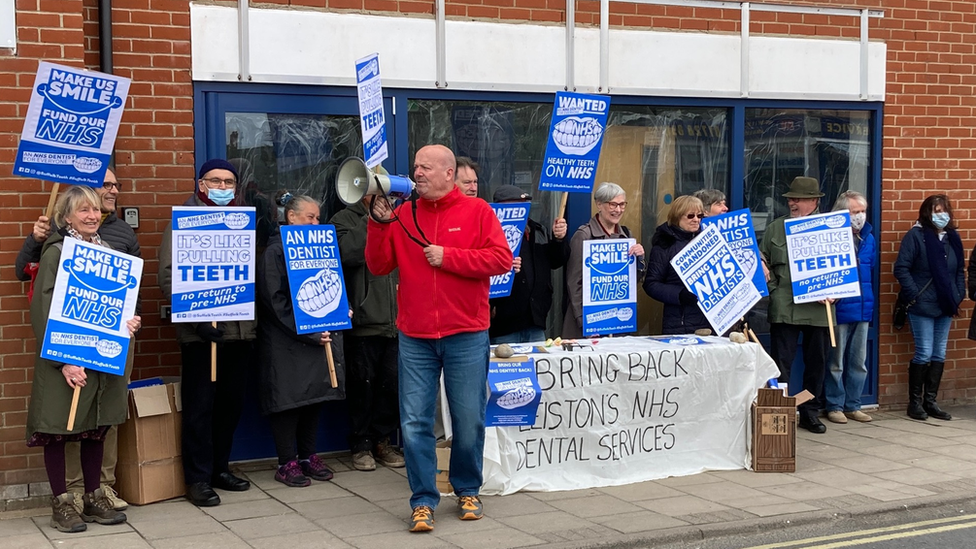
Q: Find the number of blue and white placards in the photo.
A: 11